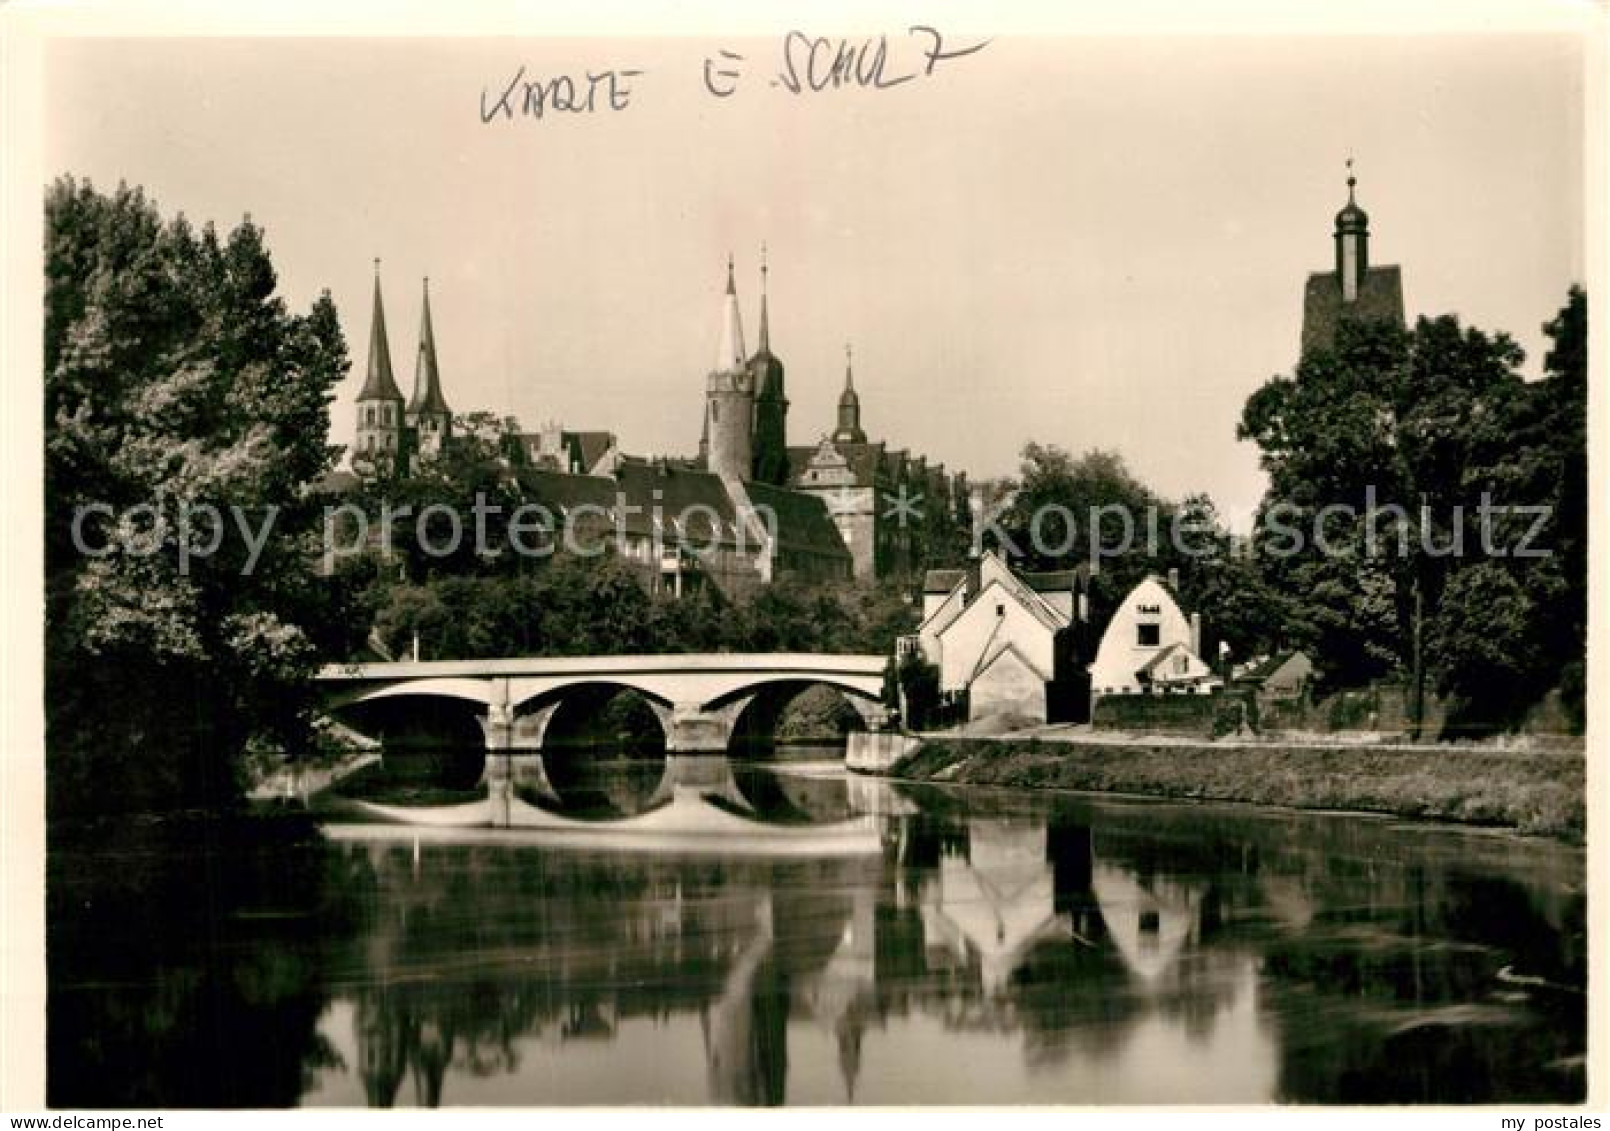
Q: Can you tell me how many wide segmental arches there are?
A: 3